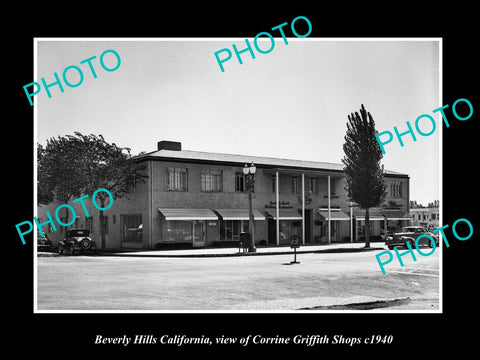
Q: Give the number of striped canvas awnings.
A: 6